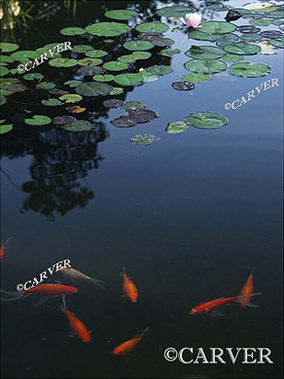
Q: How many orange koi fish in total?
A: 7